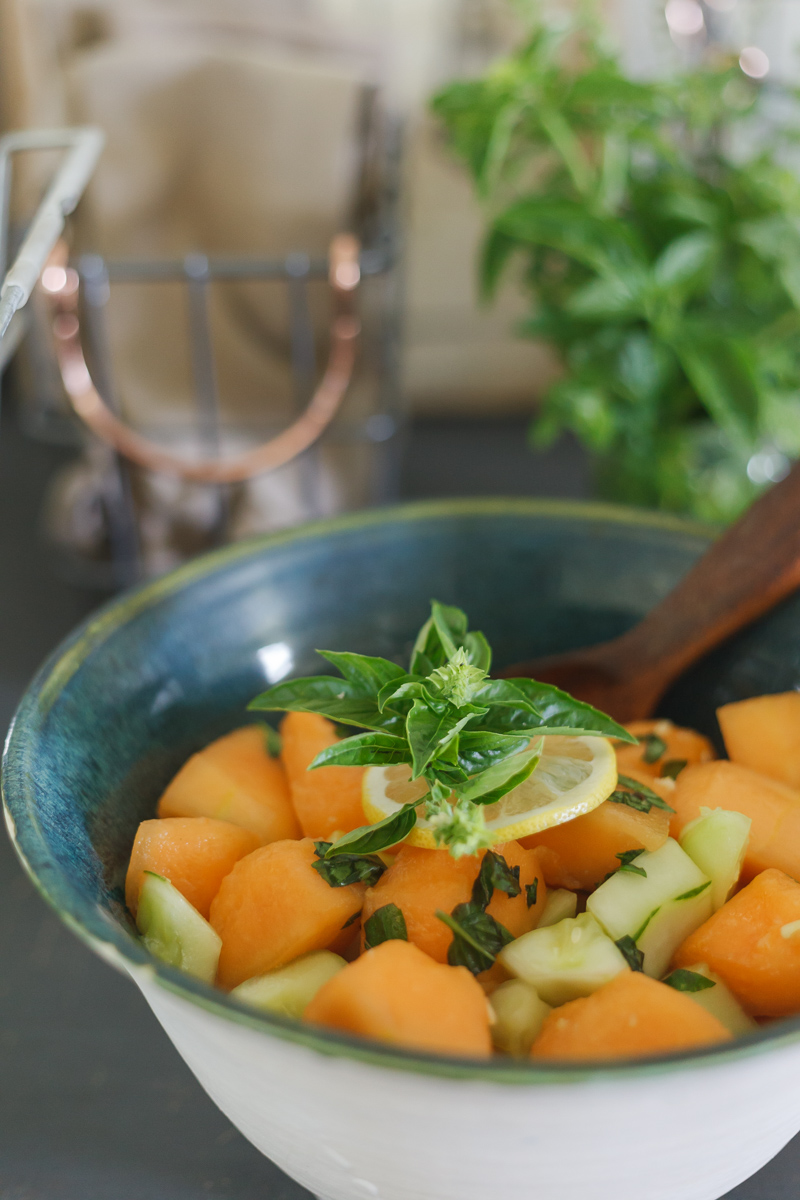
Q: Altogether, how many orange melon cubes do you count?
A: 12